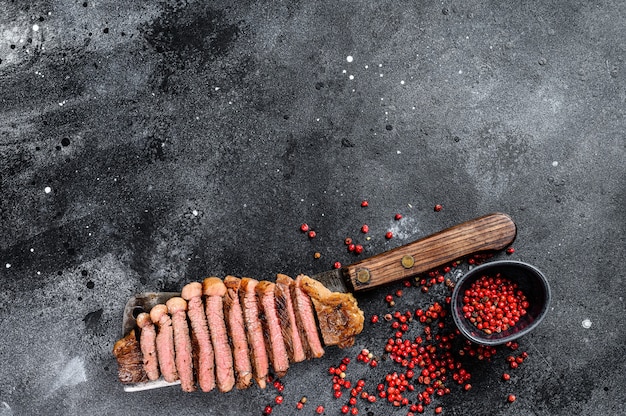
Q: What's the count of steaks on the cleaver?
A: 12